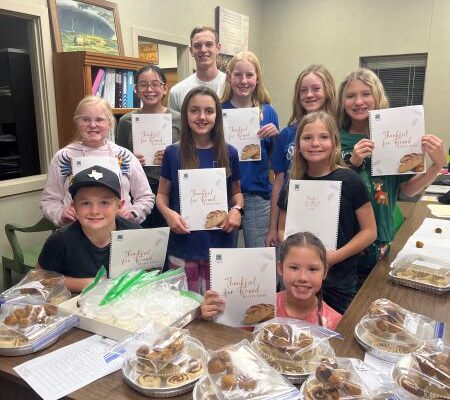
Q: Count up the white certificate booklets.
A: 8